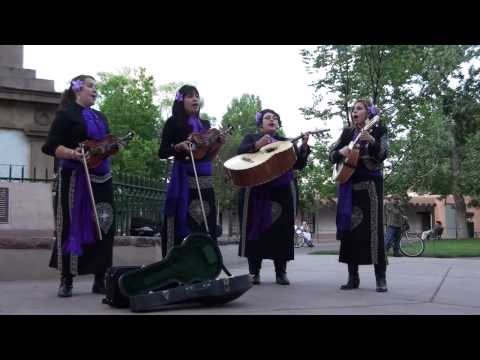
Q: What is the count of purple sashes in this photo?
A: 4